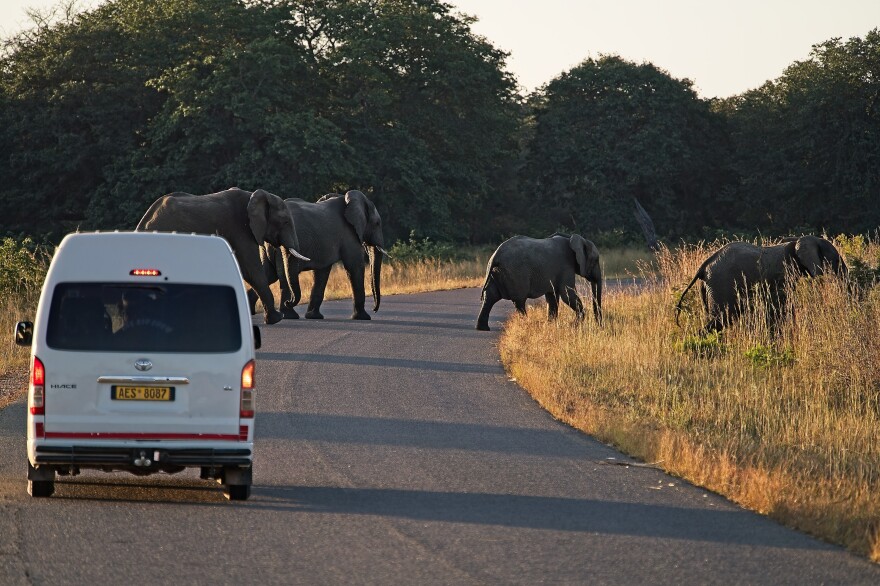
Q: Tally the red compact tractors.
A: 0